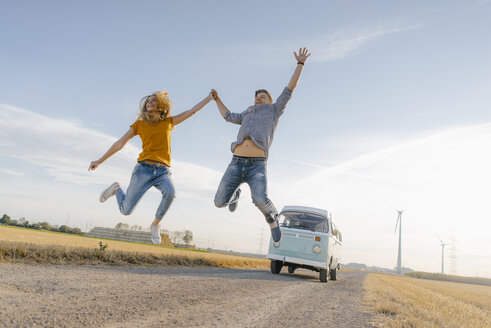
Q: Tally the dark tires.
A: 4